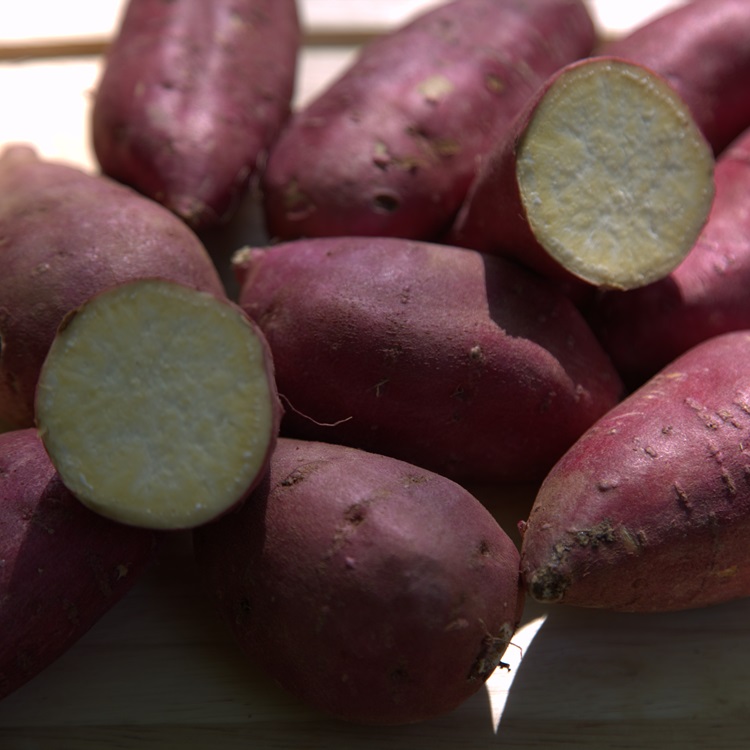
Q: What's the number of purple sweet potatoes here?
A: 11